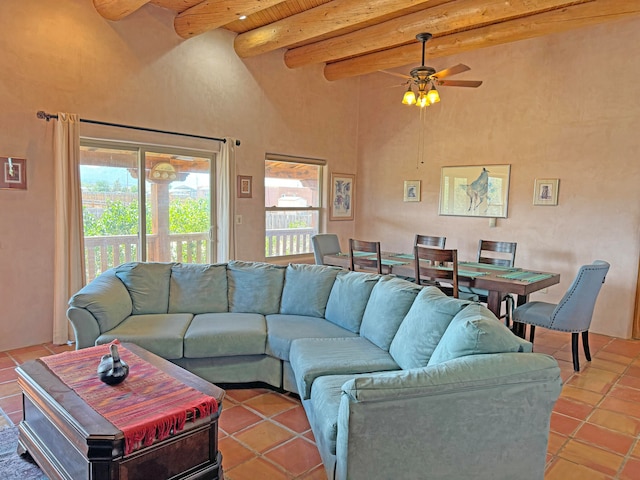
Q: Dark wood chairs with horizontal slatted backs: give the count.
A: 4